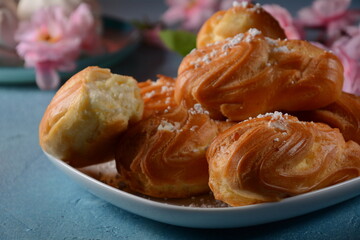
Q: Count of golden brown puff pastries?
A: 7